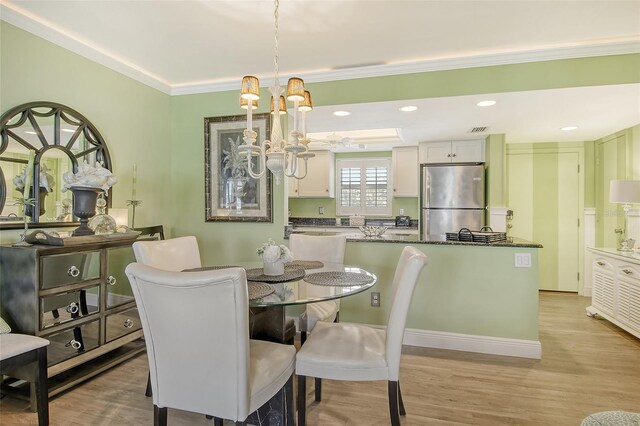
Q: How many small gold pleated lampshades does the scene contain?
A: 5